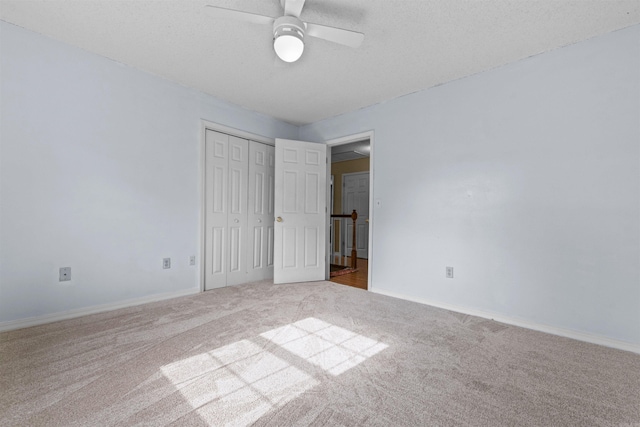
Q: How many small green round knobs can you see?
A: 0